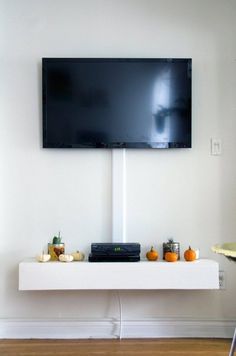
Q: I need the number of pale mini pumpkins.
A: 3